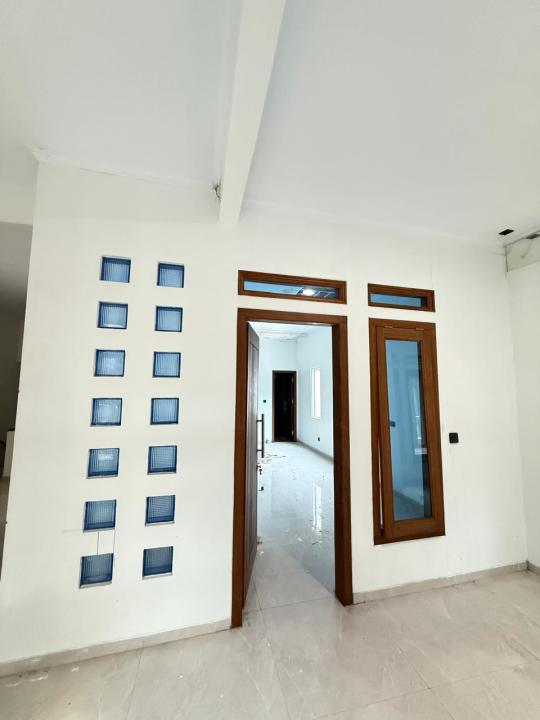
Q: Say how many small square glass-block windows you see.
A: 14